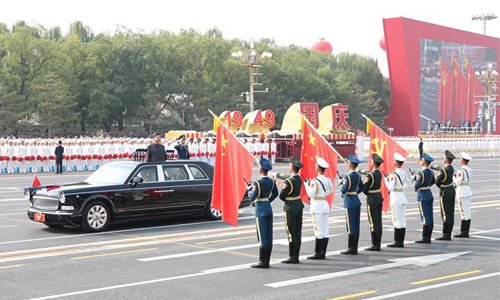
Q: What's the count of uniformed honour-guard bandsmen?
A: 9